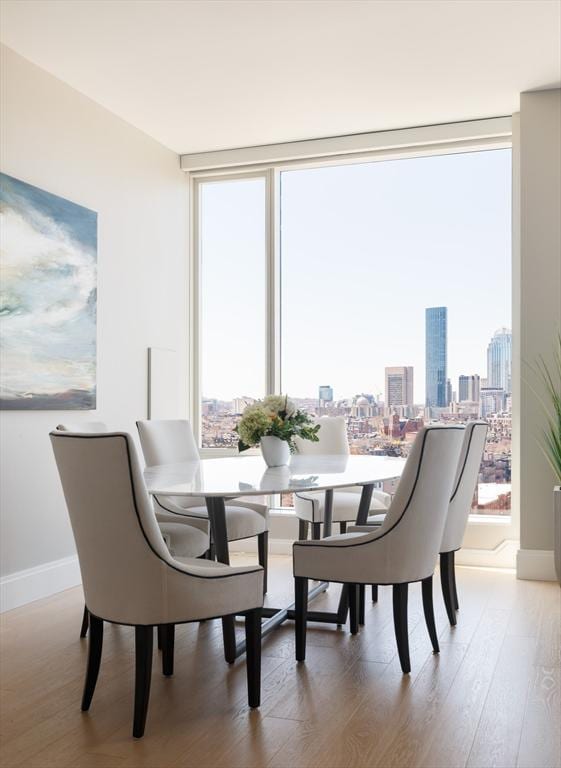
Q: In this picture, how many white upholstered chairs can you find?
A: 6